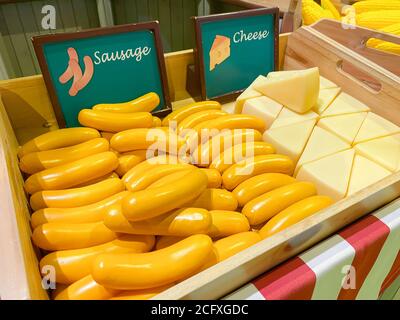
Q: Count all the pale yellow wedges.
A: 14